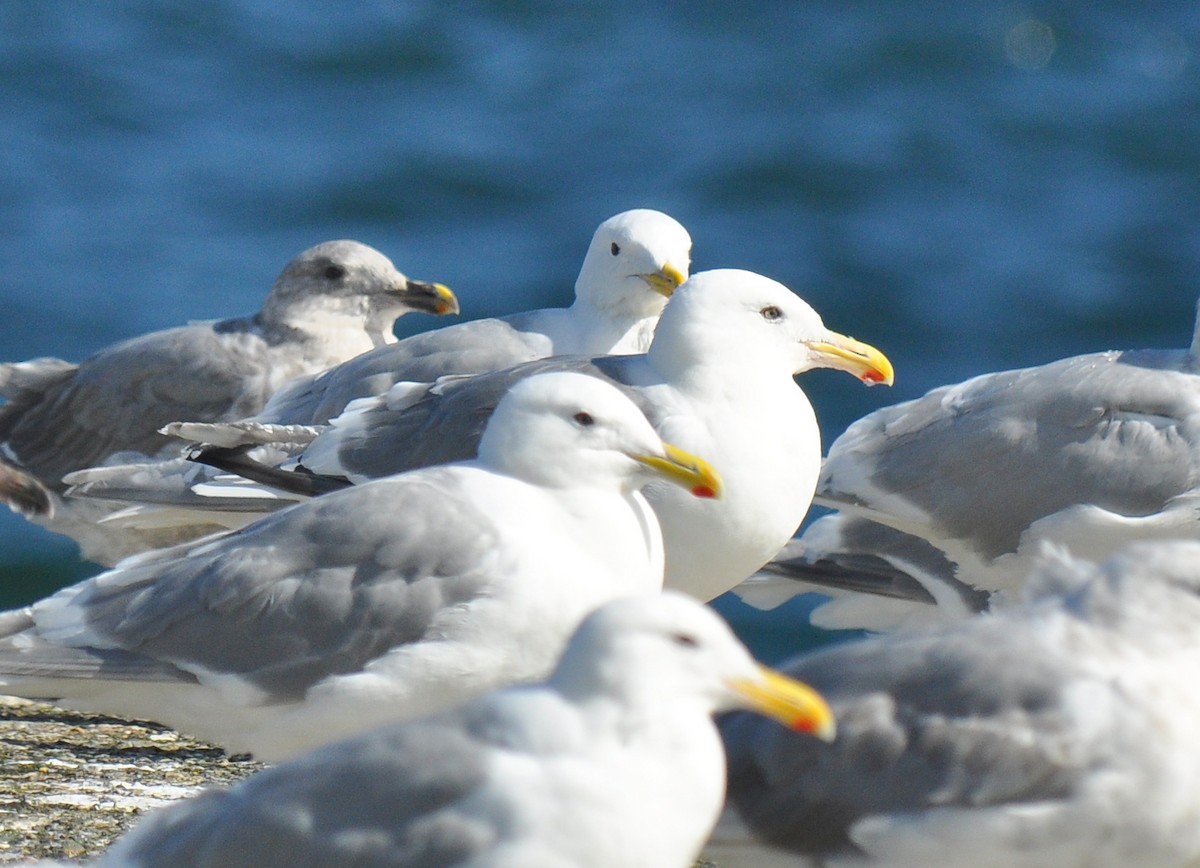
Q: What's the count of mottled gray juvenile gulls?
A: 1